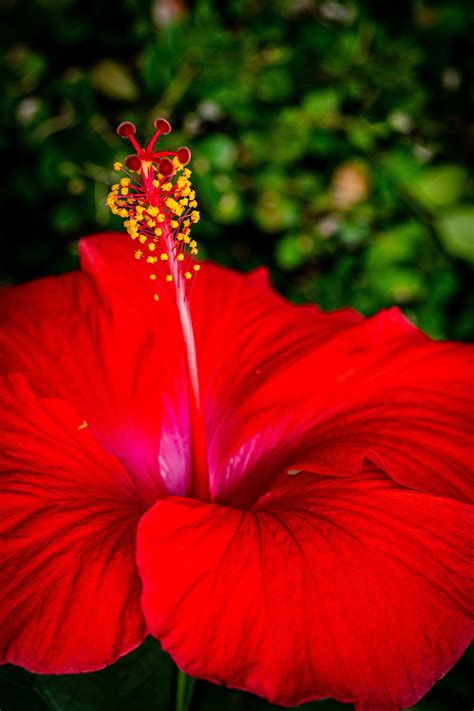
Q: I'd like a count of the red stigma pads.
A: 5